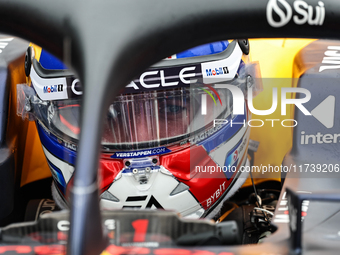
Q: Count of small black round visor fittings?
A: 2